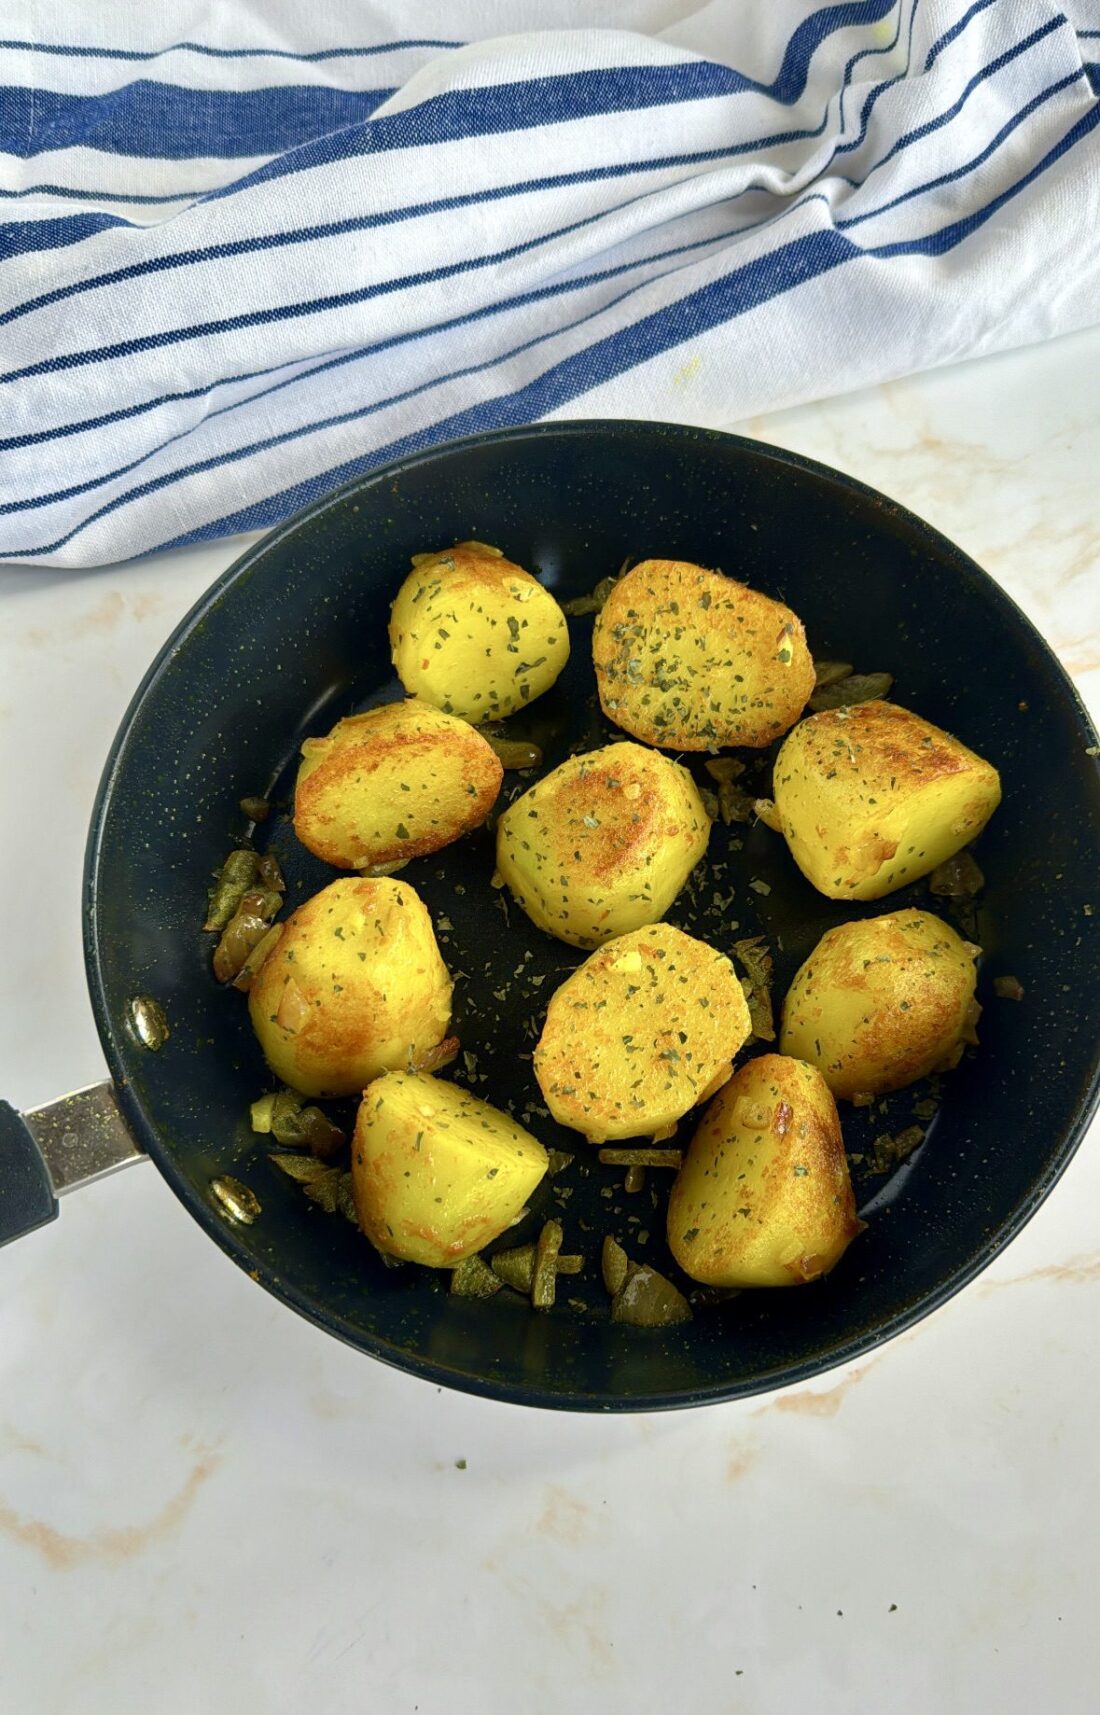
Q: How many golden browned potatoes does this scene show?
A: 10